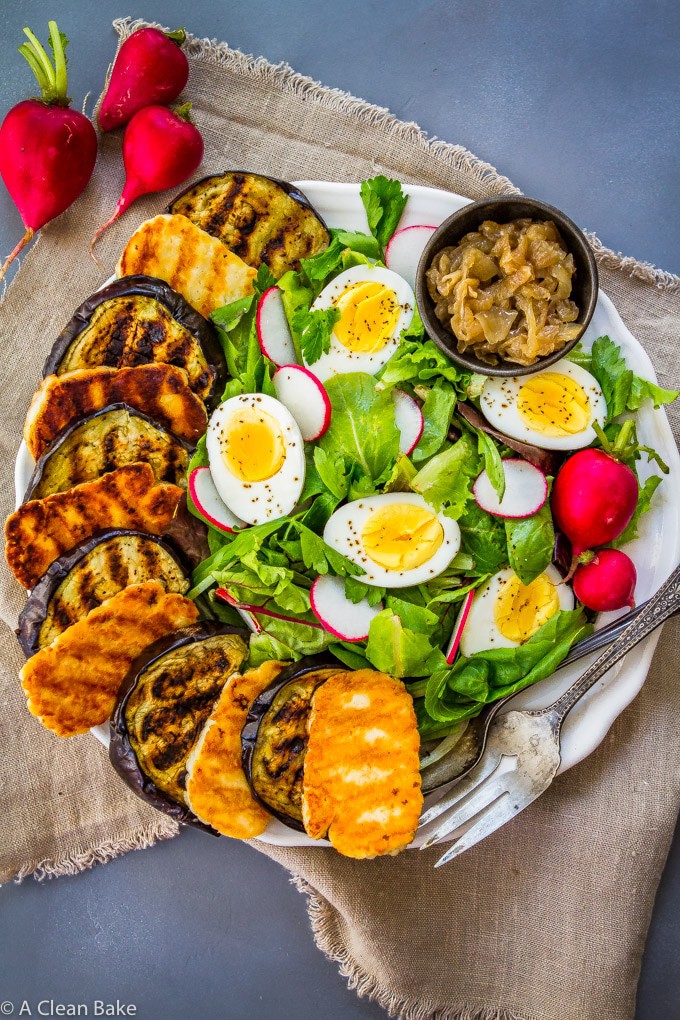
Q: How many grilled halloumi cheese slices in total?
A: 6